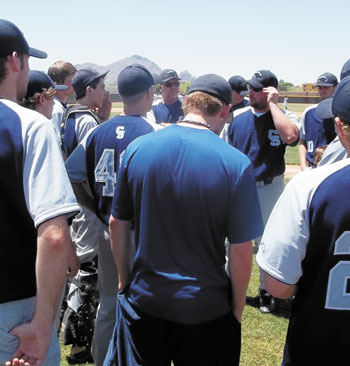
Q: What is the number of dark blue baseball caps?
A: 11